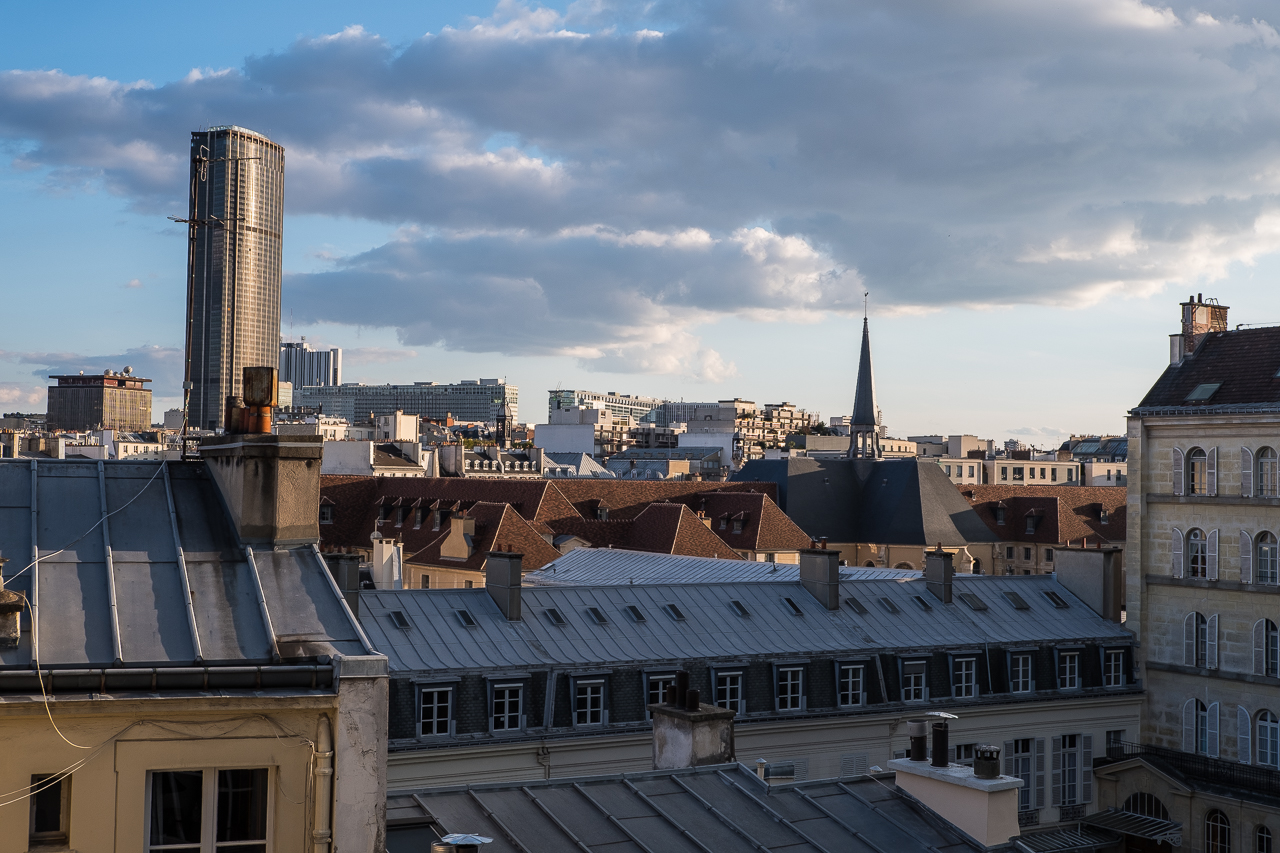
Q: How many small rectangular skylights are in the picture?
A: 14